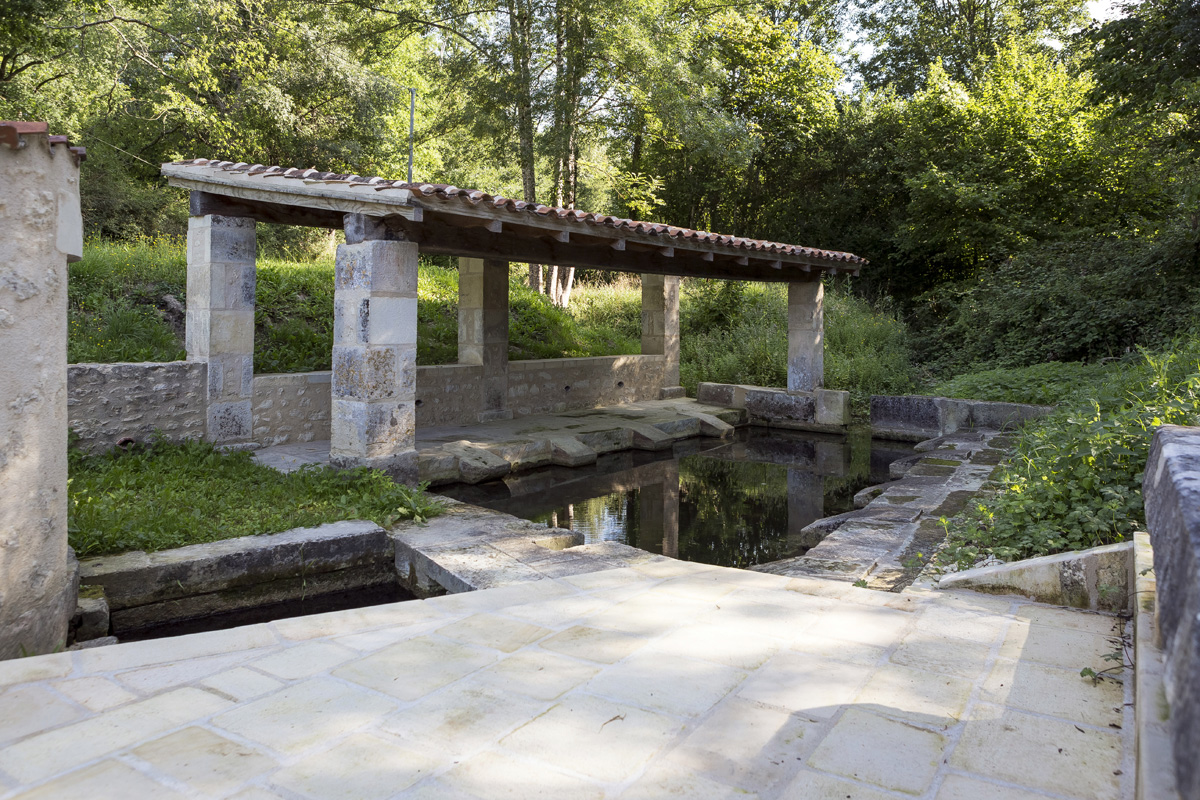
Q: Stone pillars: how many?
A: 5